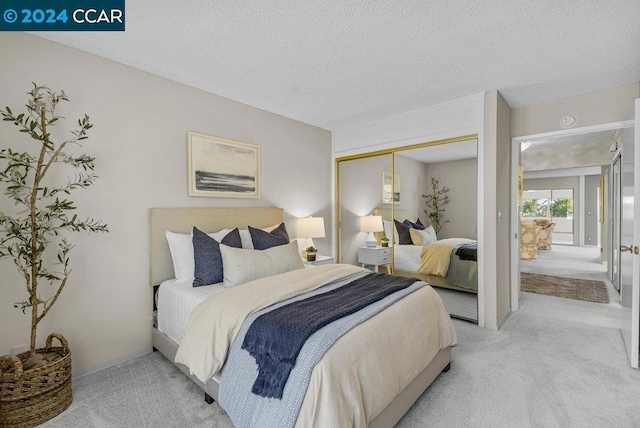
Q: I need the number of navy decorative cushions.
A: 2